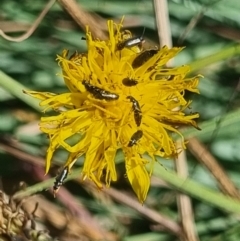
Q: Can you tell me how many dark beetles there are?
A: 7